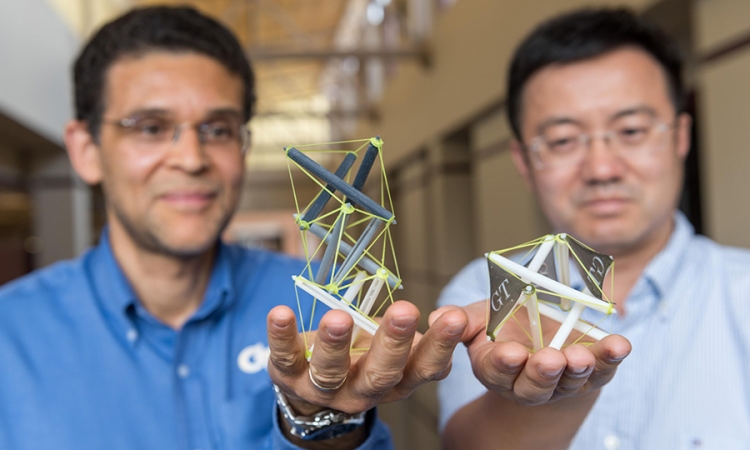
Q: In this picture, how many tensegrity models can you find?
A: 2